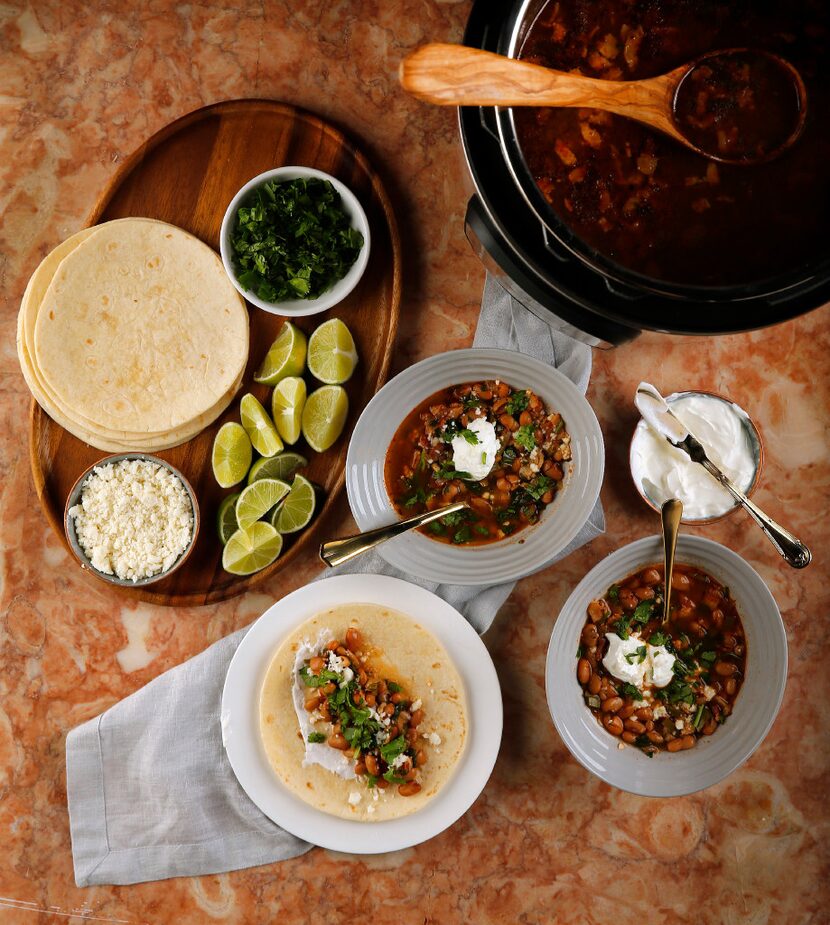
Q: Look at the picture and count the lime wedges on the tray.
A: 11